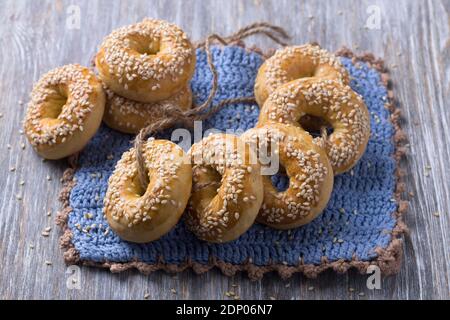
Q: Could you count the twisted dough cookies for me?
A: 8